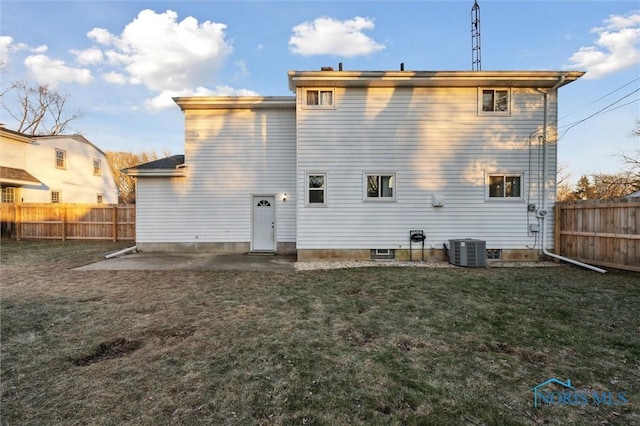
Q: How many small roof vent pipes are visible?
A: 2